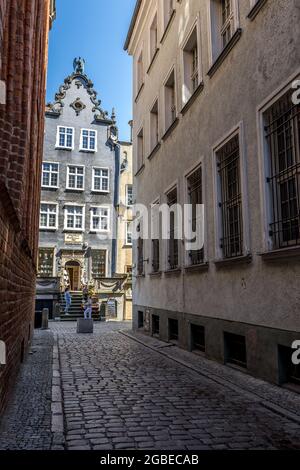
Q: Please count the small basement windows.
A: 6